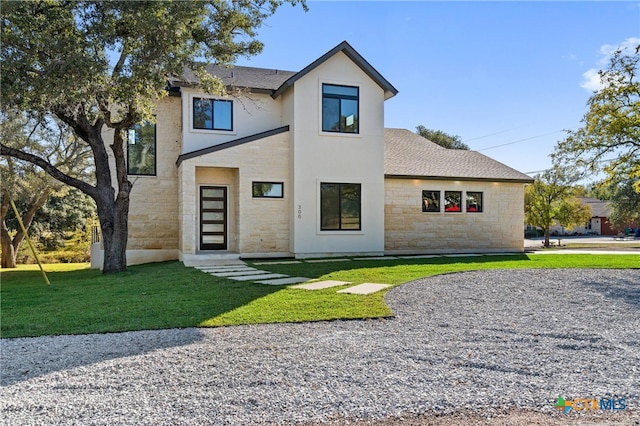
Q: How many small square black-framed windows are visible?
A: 3